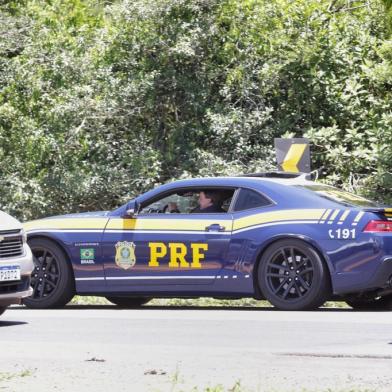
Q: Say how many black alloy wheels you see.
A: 2